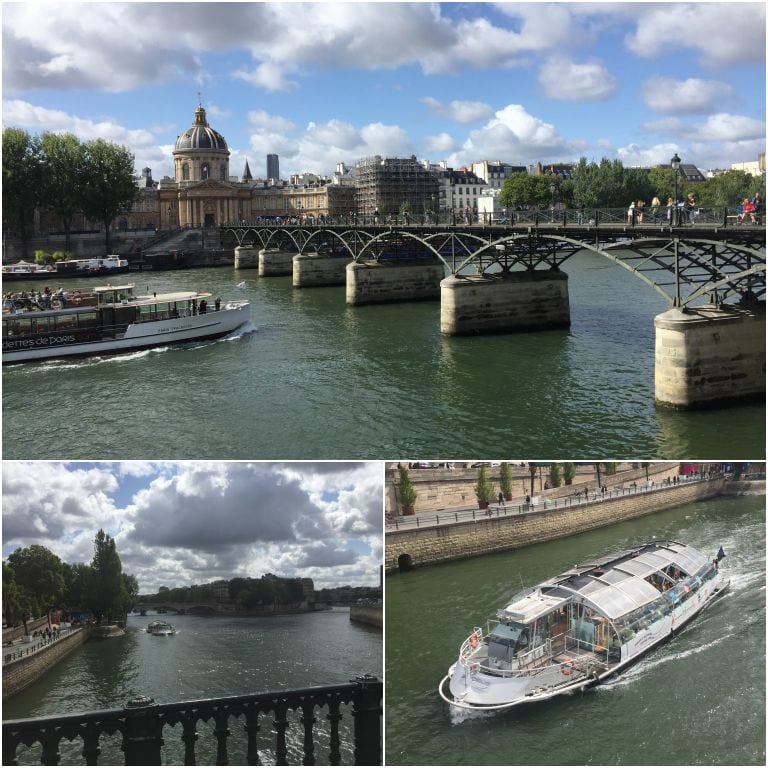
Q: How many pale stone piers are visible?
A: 6